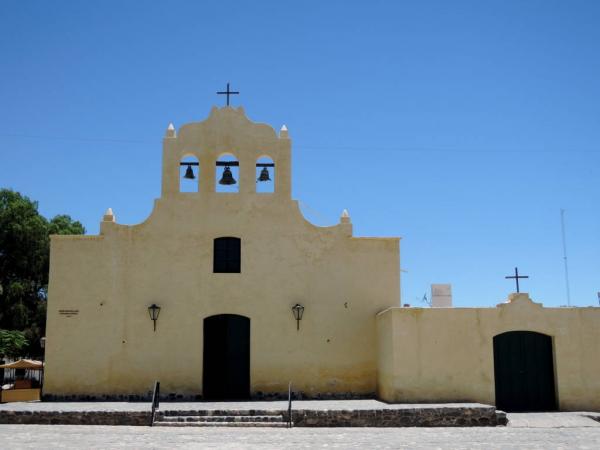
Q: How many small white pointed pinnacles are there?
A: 4